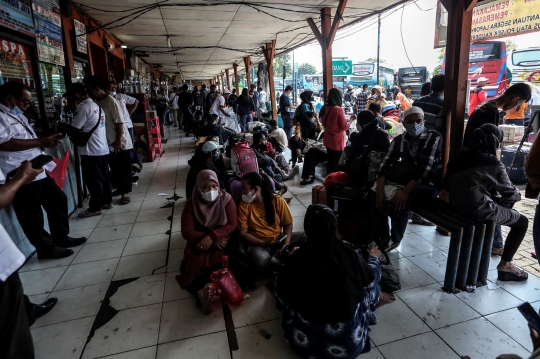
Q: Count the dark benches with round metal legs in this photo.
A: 1